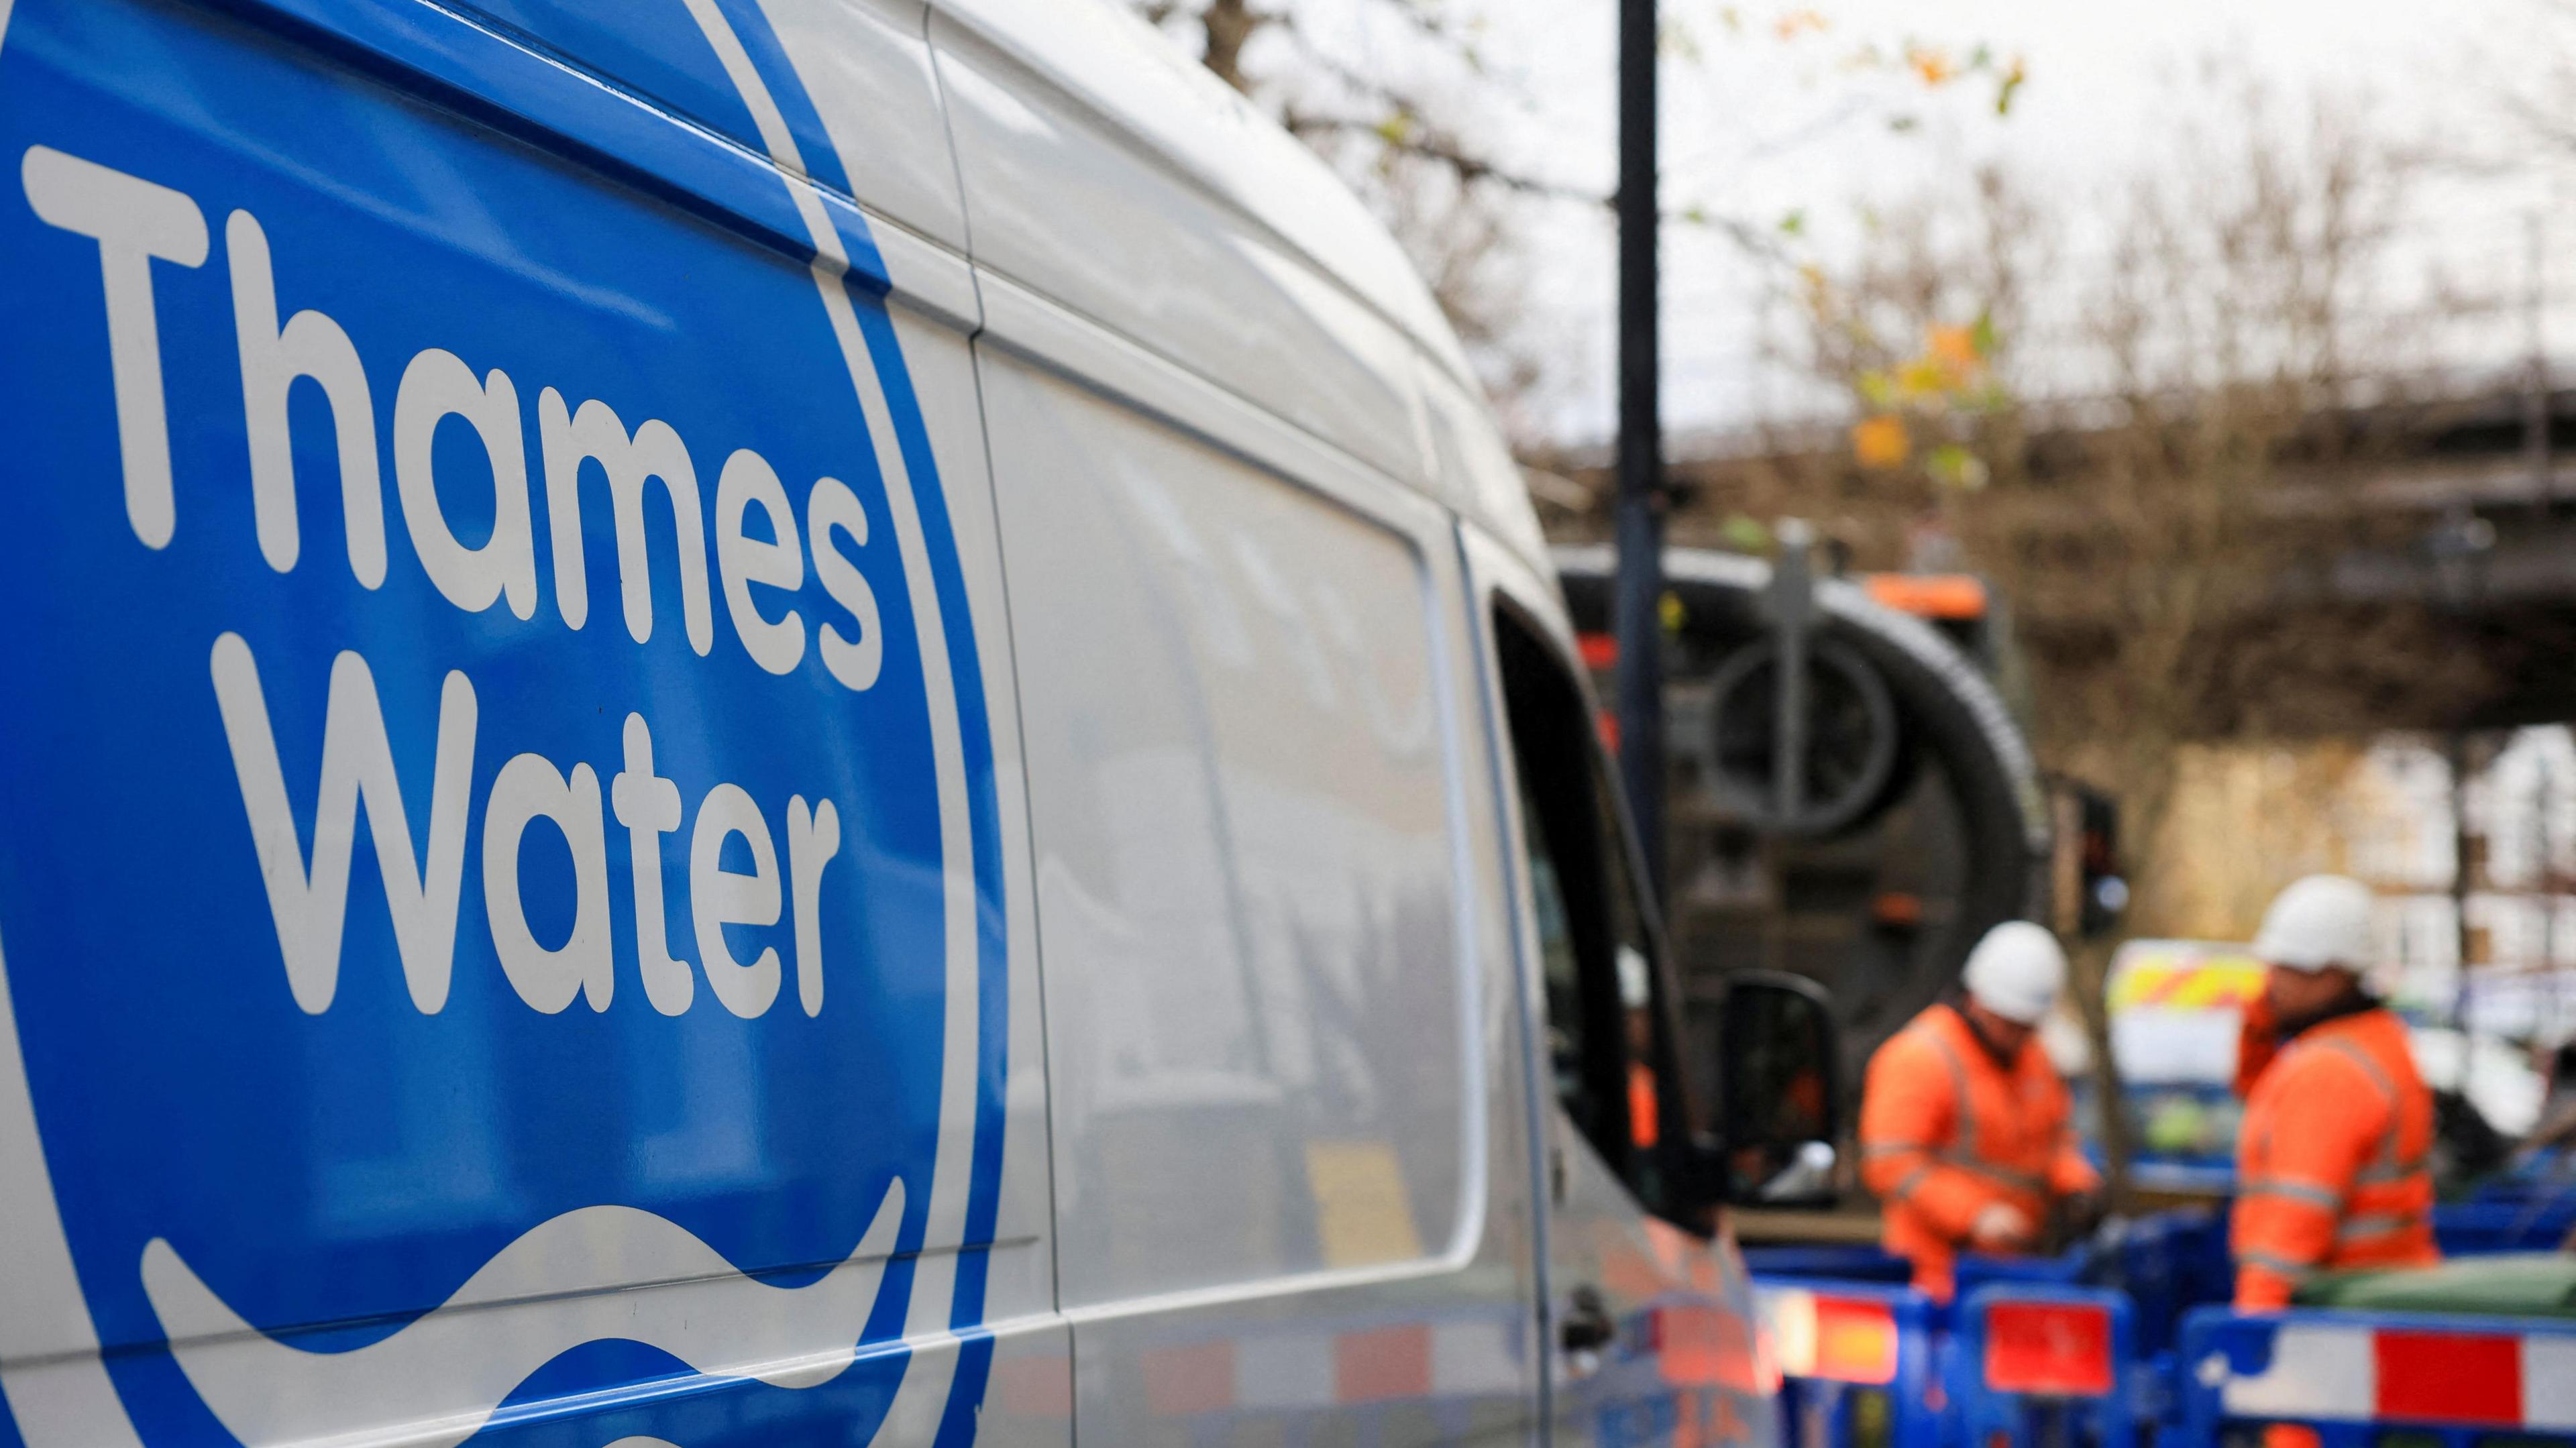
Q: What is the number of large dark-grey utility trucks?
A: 1